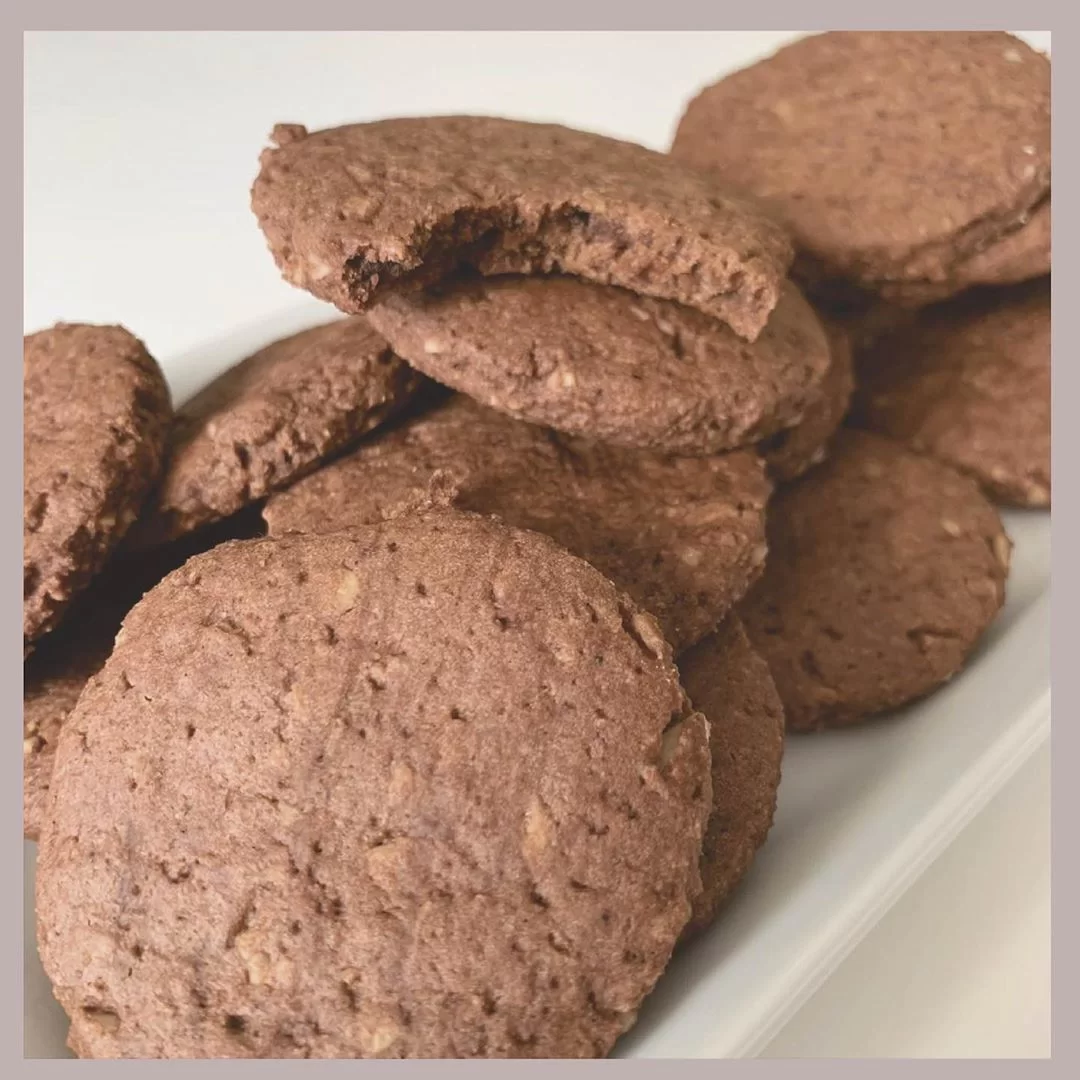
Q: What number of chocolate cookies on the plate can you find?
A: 13